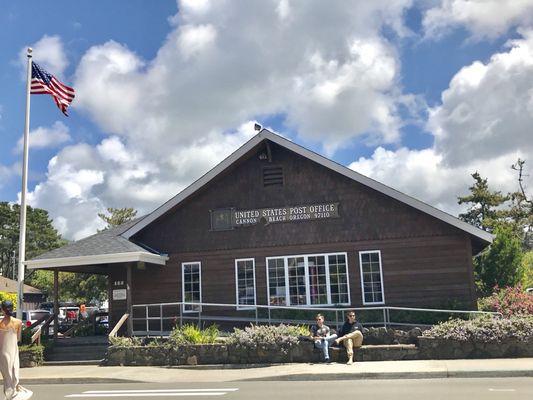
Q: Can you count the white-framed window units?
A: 4